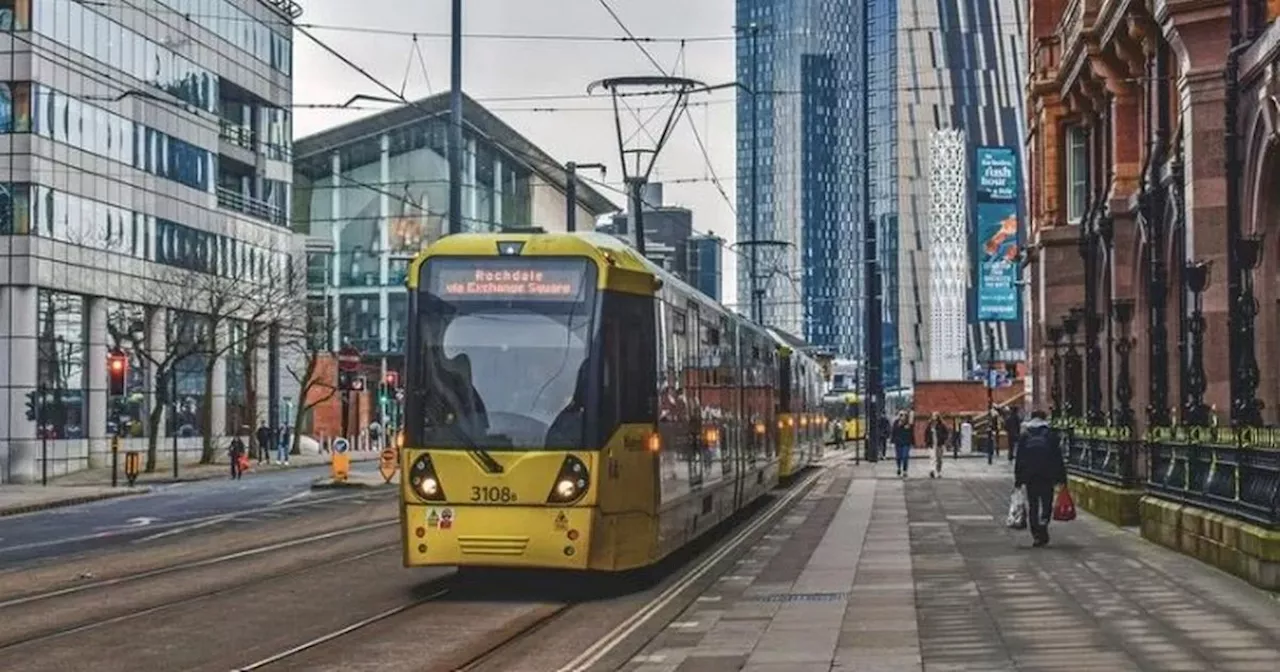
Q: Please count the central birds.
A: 0